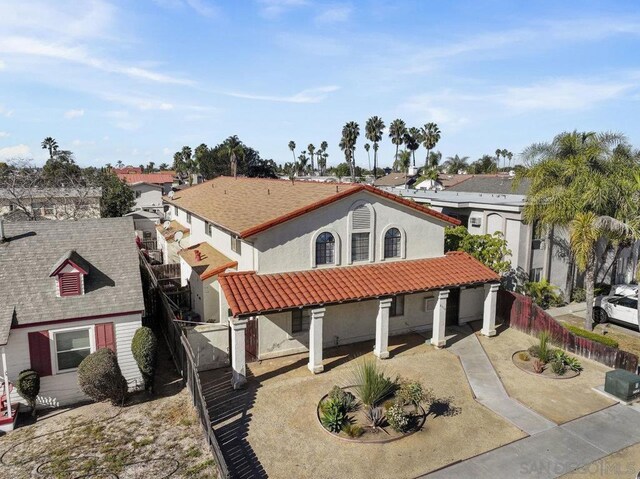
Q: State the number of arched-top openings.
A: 3